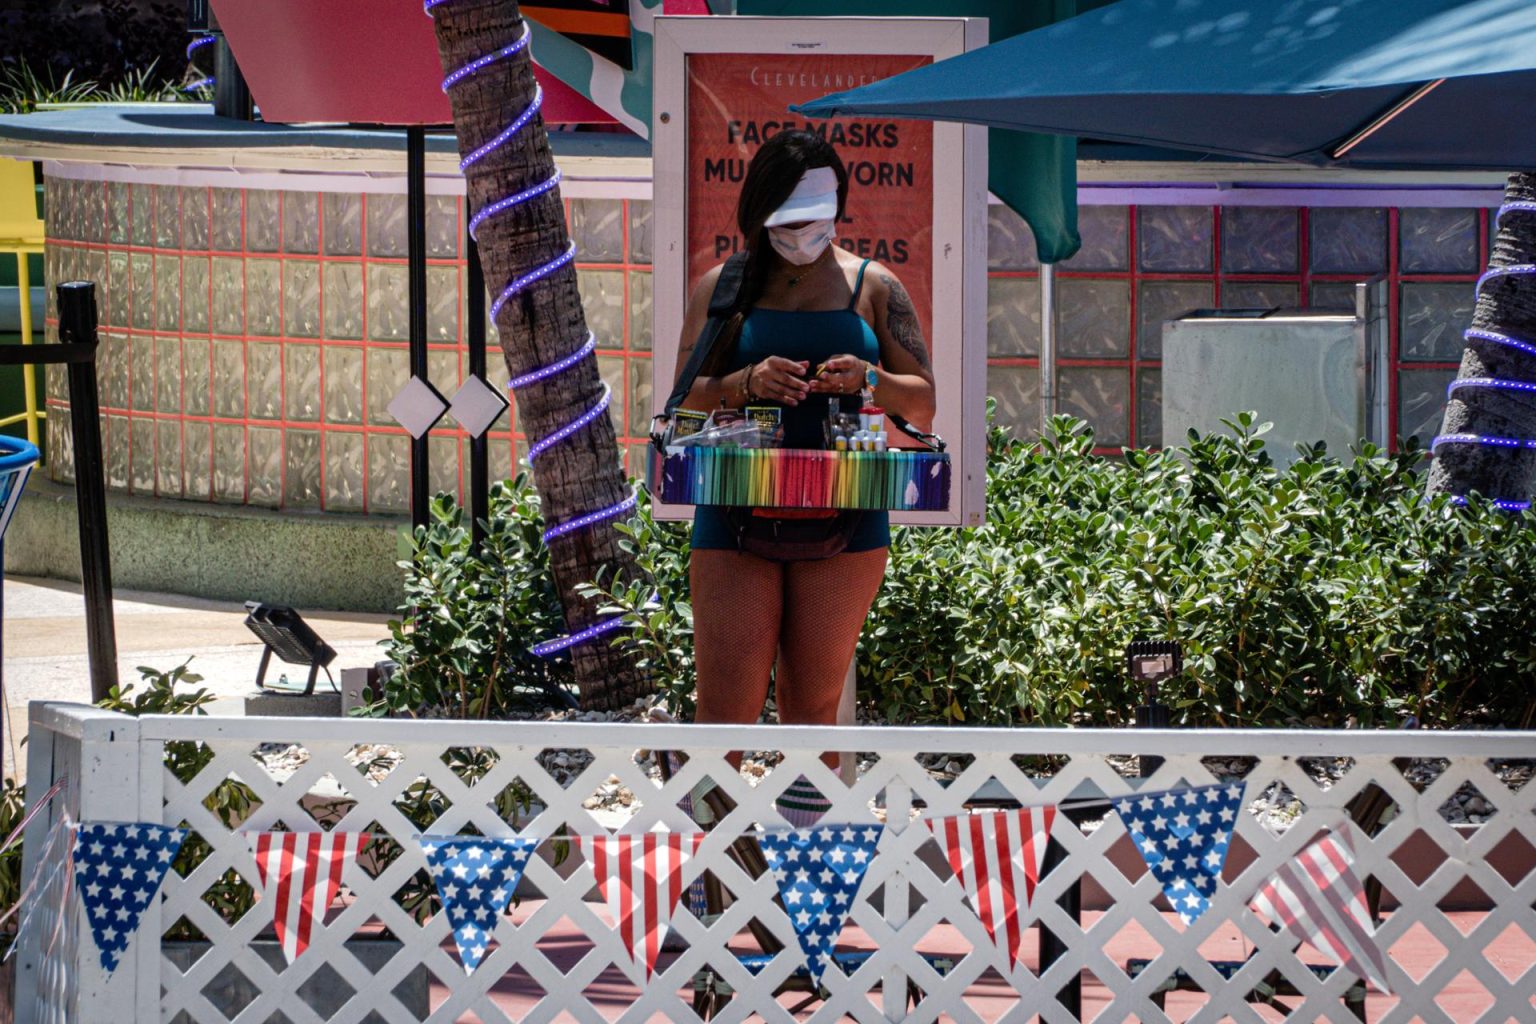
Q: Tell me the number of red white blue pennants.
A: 8